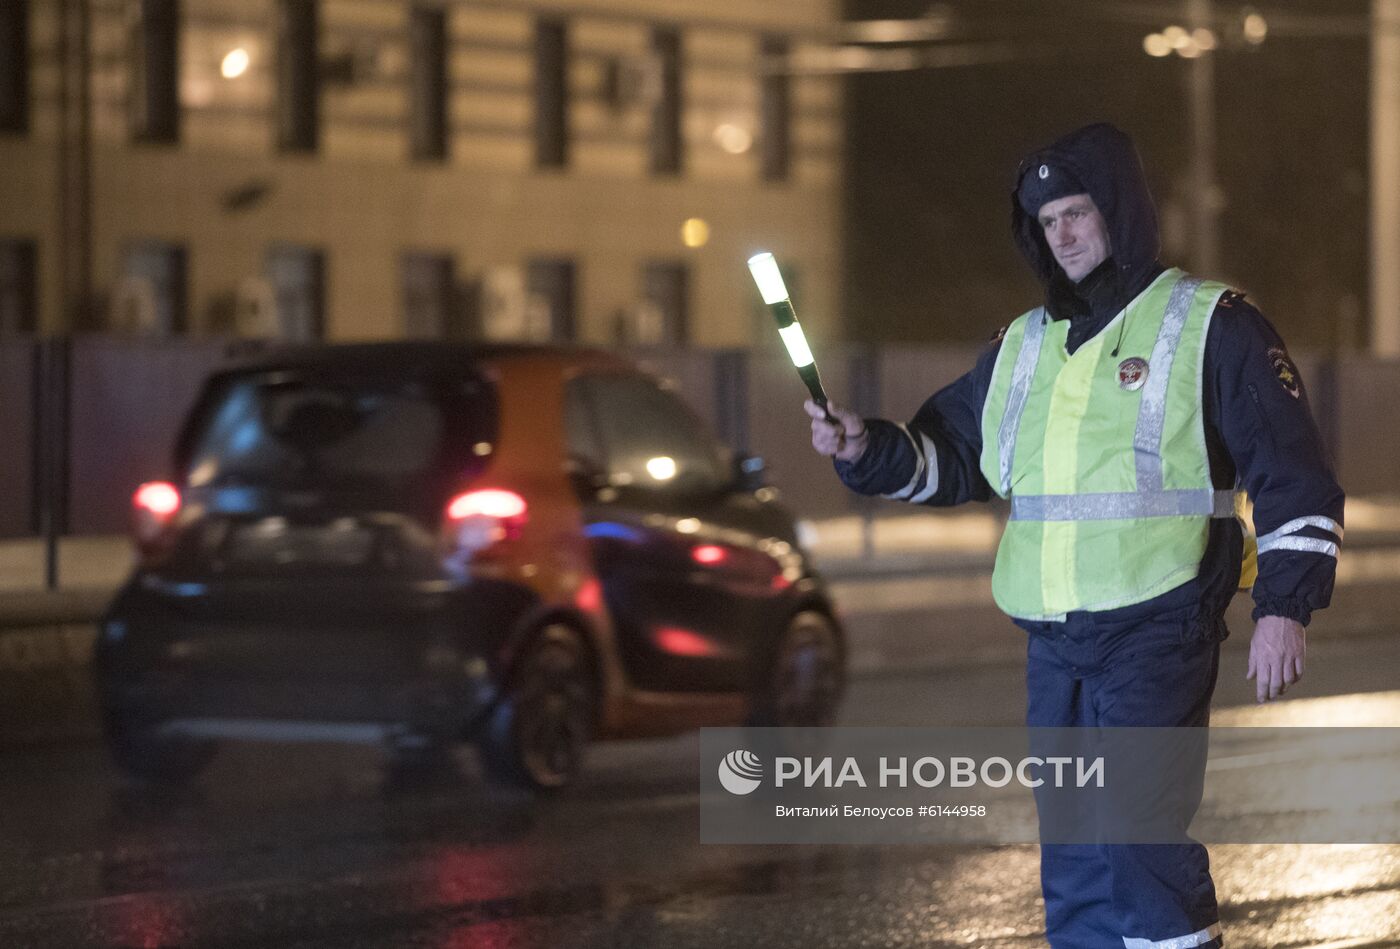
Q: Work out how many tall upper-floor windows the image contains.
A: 7